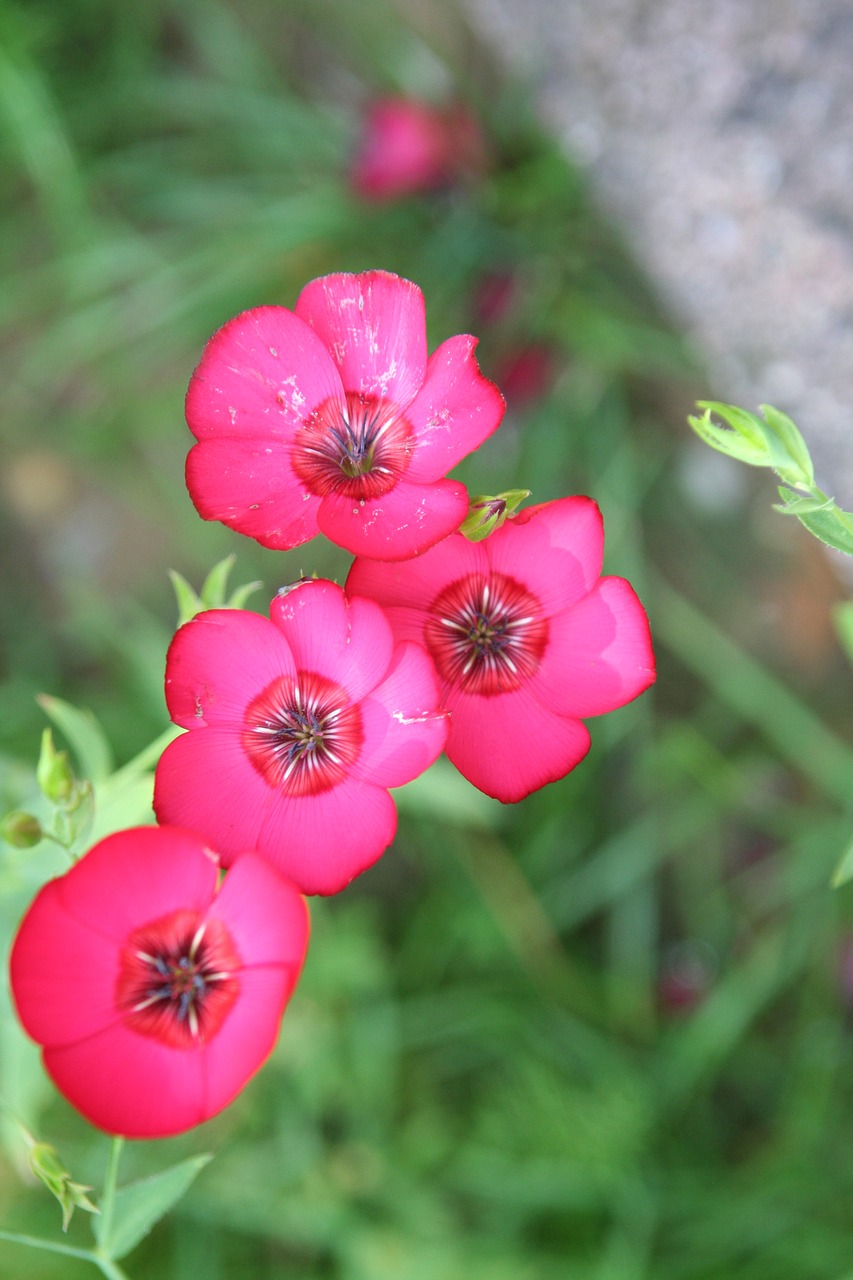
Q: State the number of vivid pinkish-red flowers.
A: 4